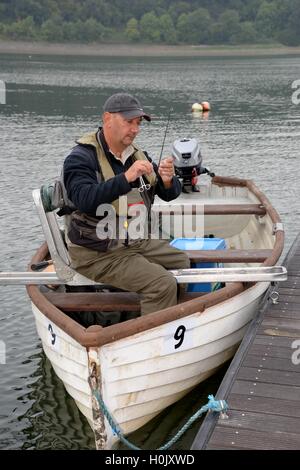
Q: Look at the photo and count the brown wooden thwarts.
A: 3